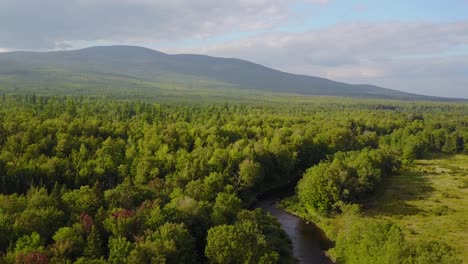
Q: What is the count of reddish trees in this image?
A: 3